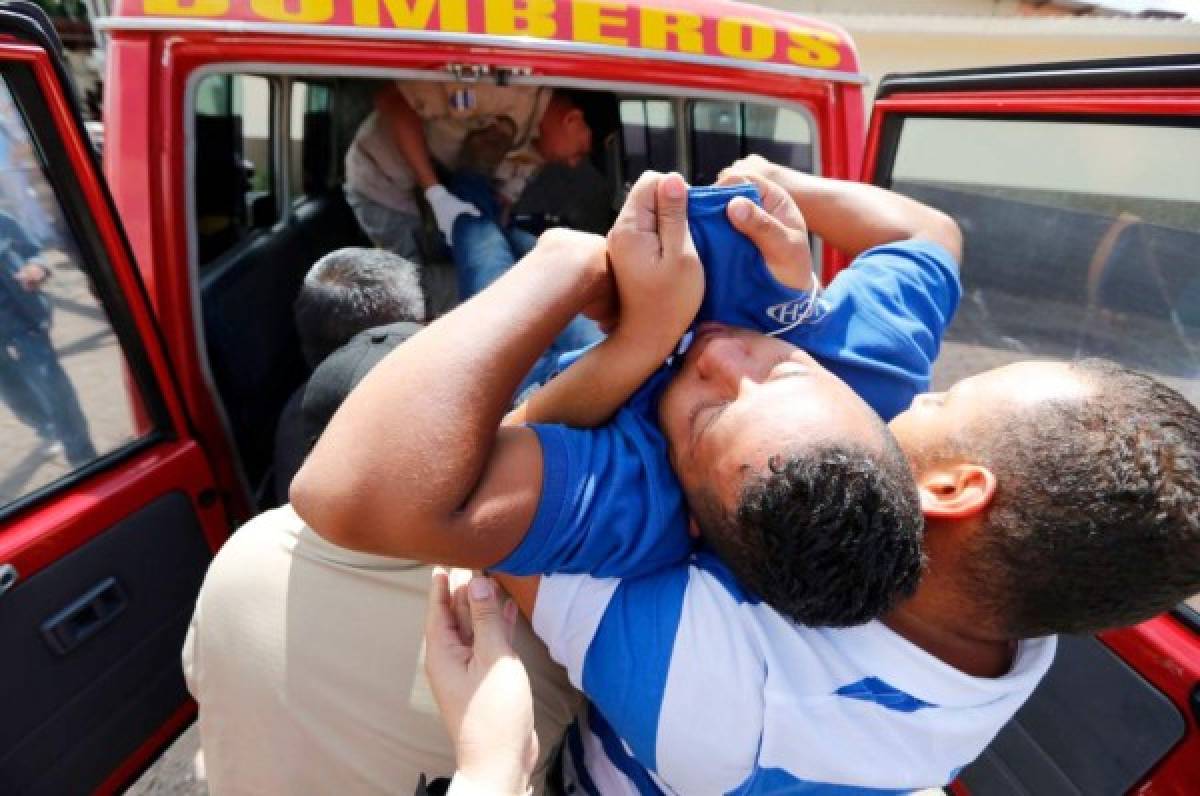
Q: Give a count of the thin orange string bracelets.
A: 0